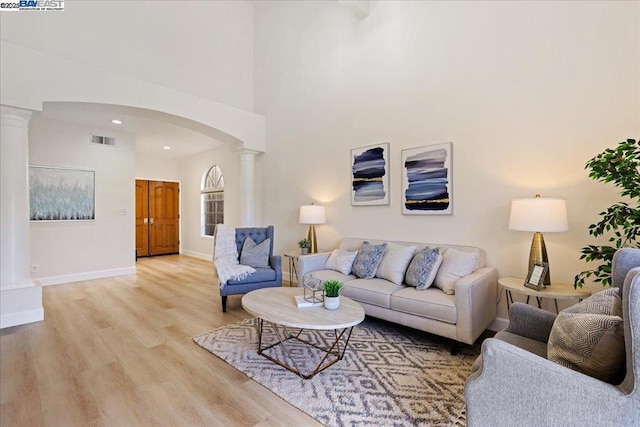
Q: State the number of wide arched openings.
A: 1